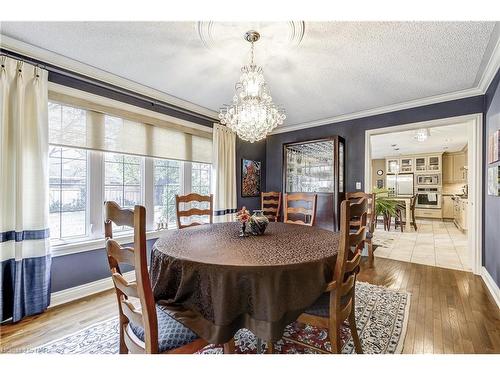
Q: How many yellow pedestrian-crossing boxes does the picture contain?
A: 0